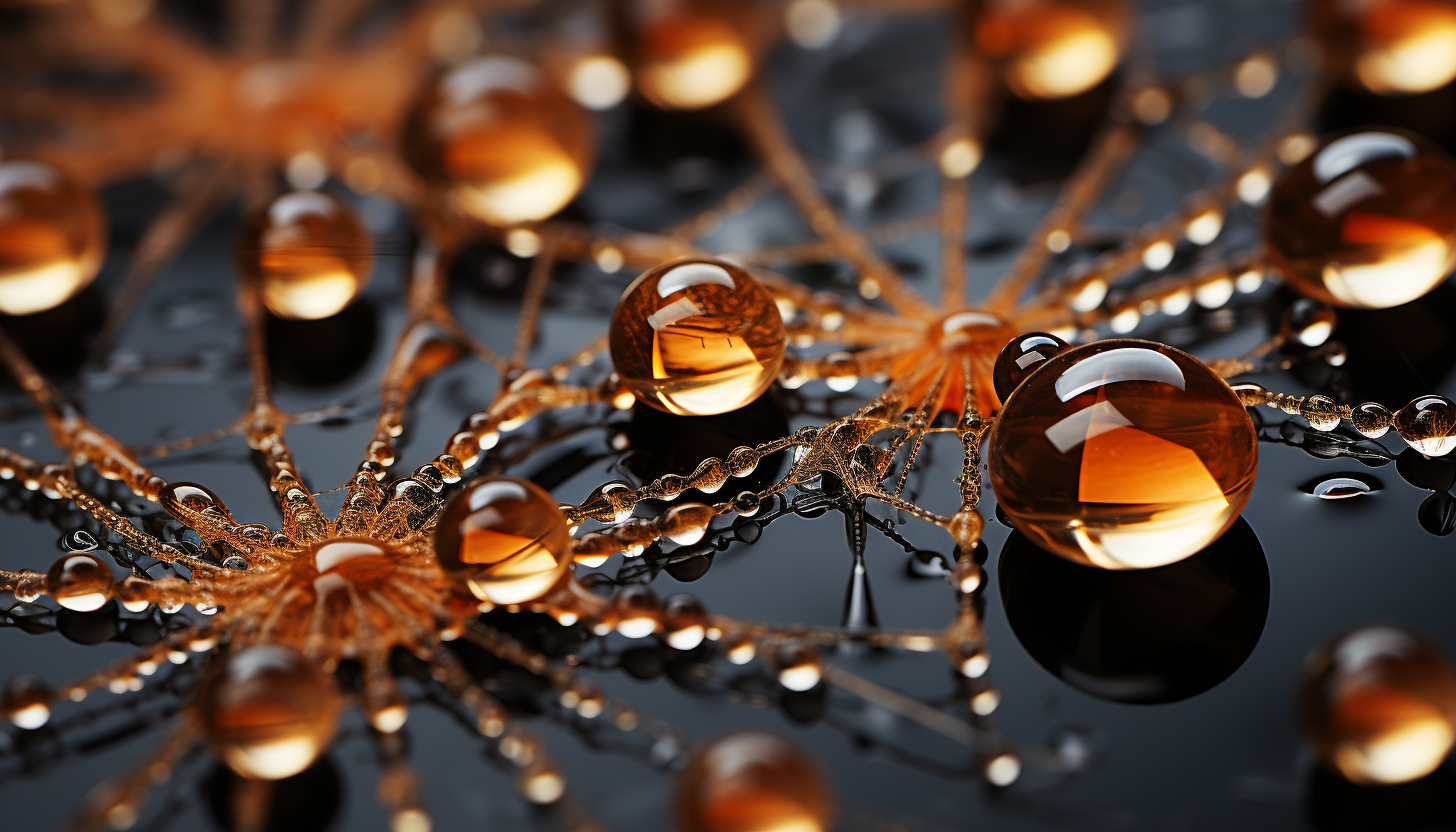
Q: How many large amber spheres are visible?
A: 13